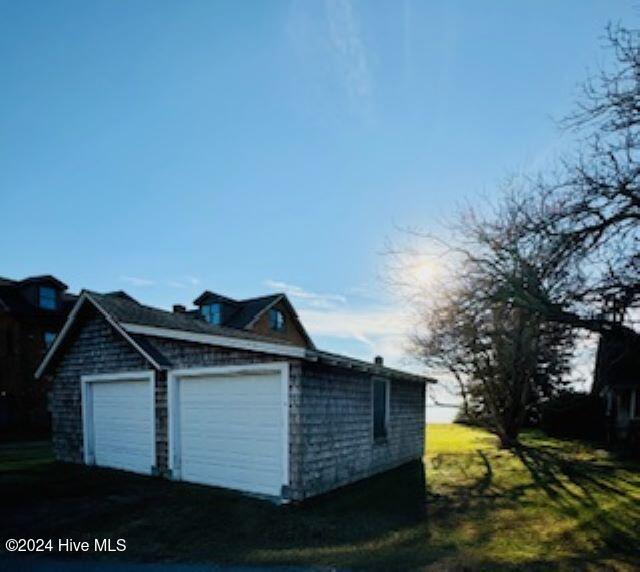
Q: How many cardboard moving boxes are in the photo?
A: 0